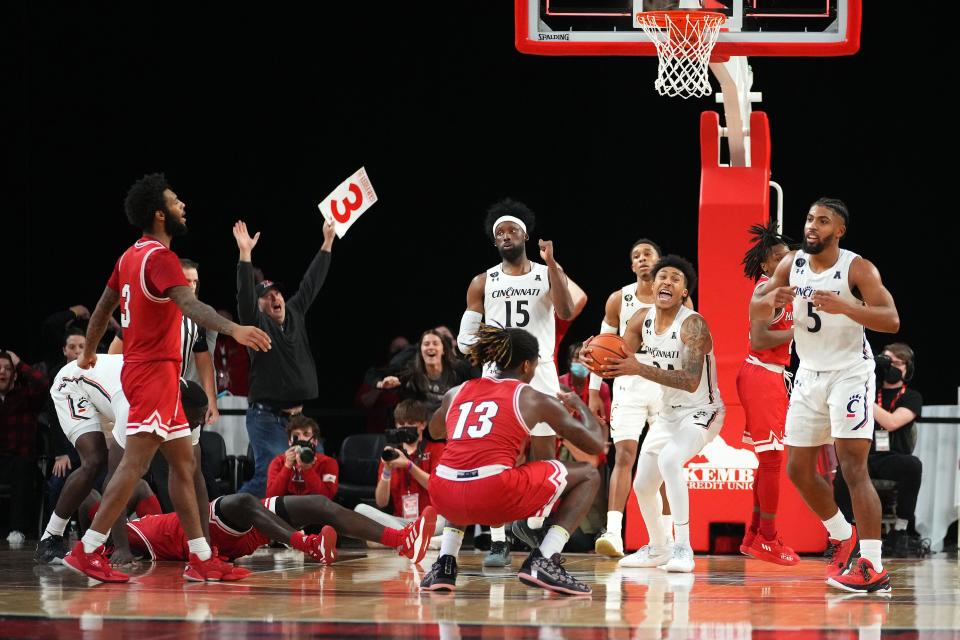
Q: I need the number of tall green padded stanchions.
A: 0